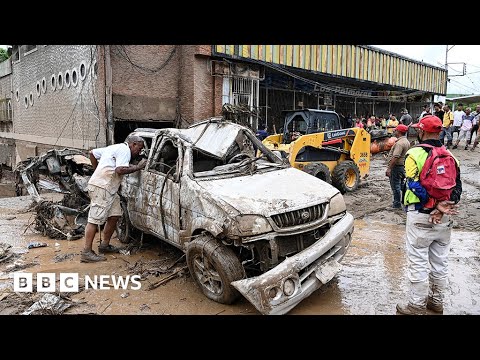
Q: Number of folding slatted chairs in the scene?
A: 0